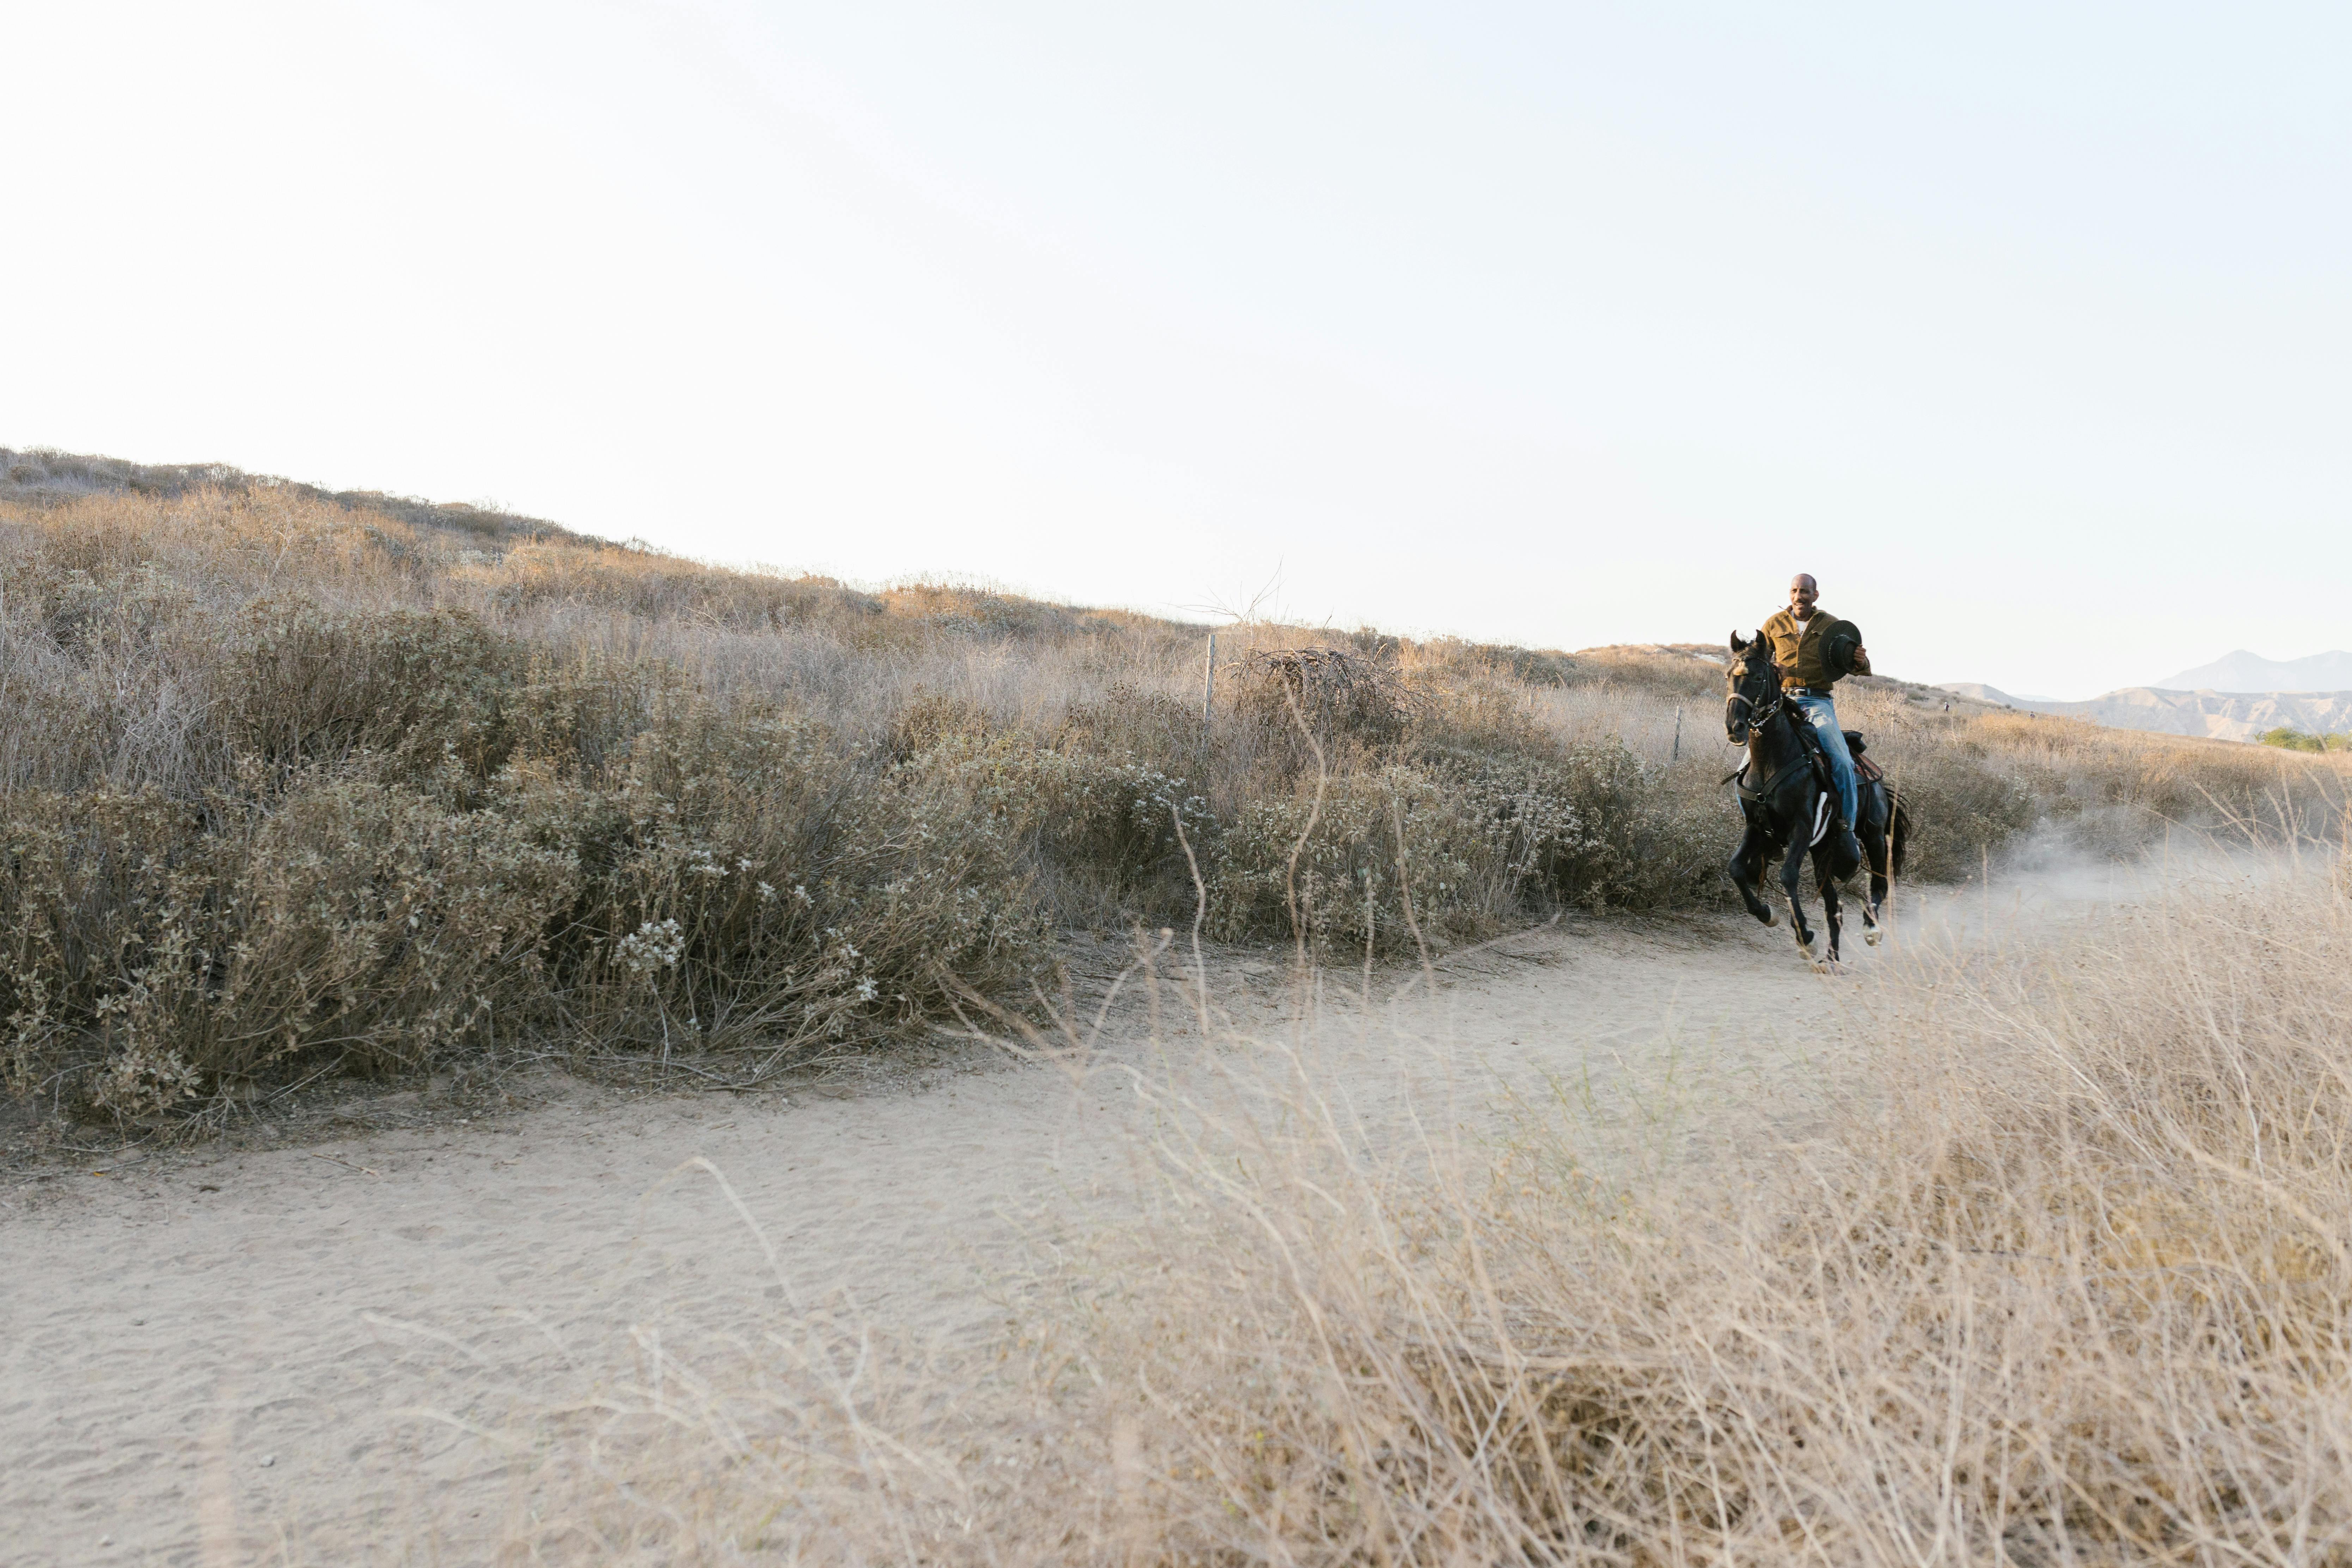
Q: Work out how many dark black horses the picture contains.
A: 1